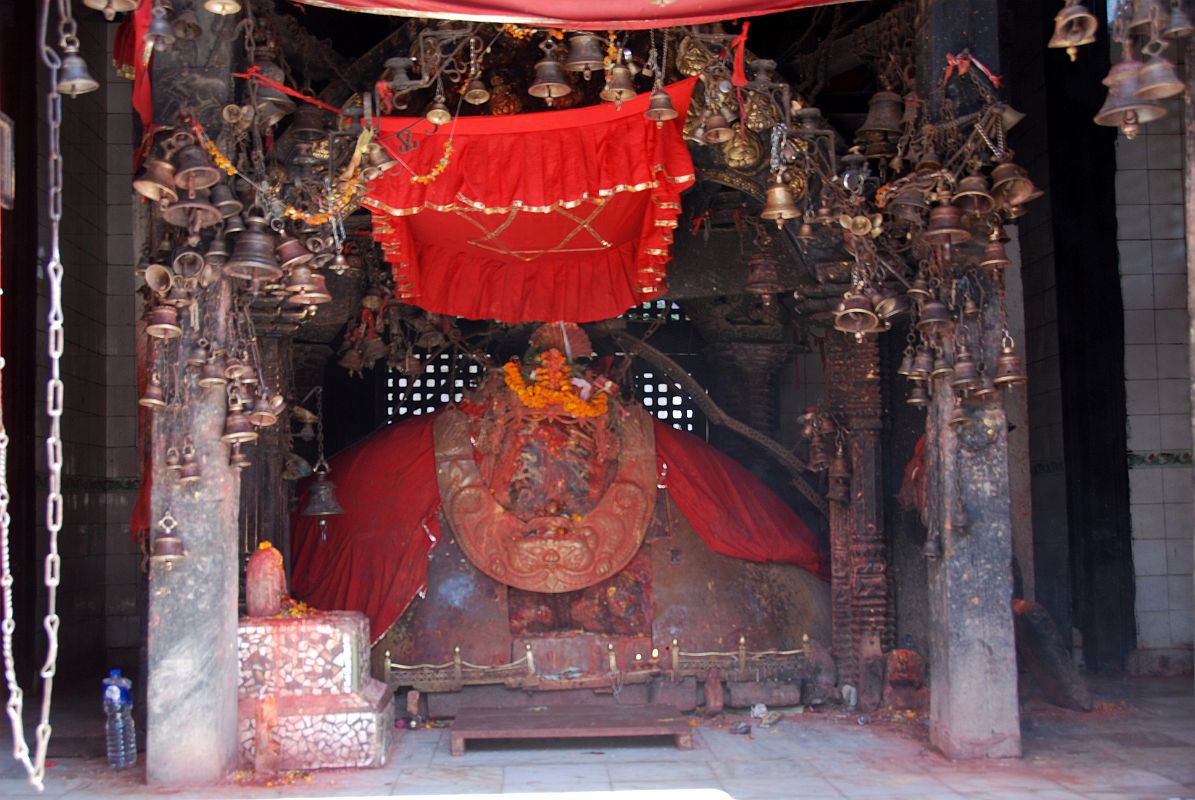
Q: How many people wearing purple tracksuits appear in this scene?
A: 0